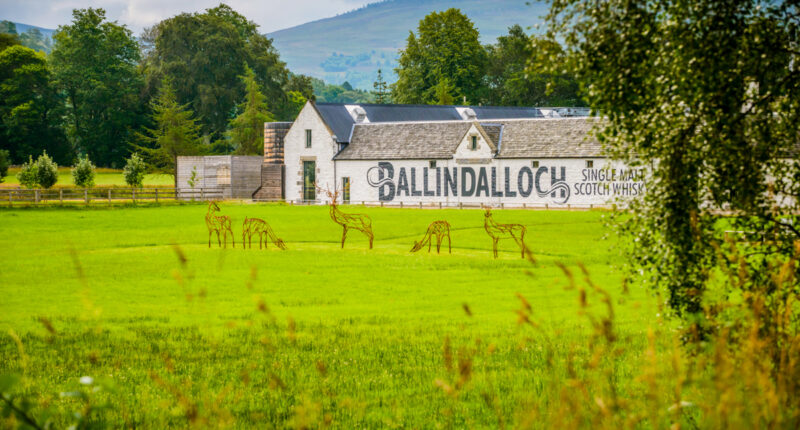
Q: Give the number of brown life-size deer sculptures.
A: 5